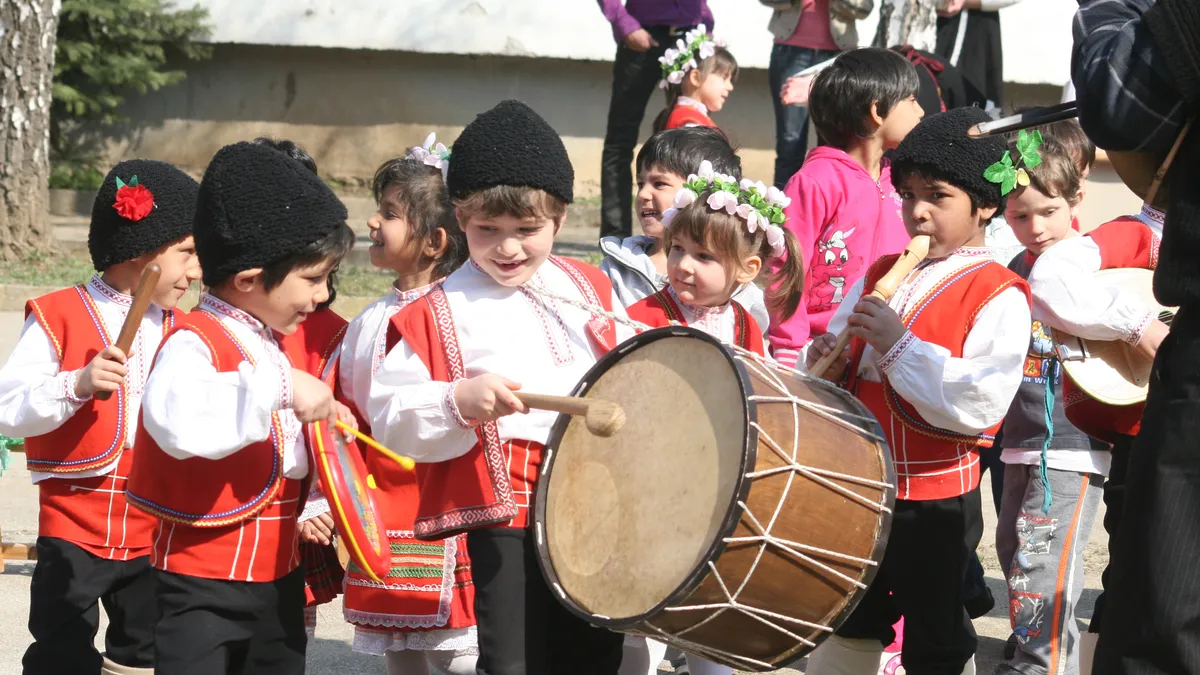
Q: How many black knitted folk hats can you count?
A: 4